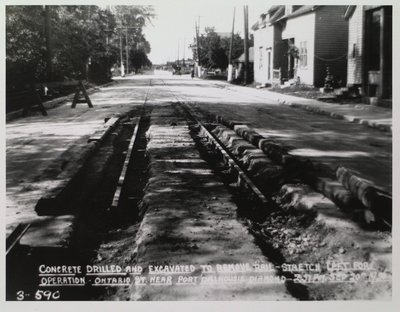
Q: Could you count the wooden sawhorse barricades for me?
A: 2